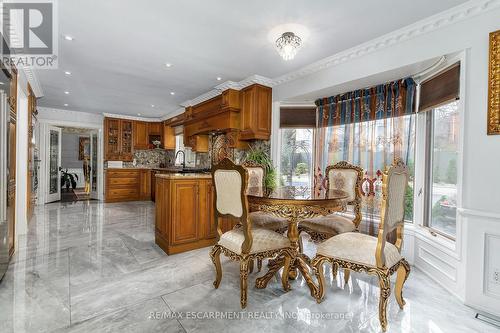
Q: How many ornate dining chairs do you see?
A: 4